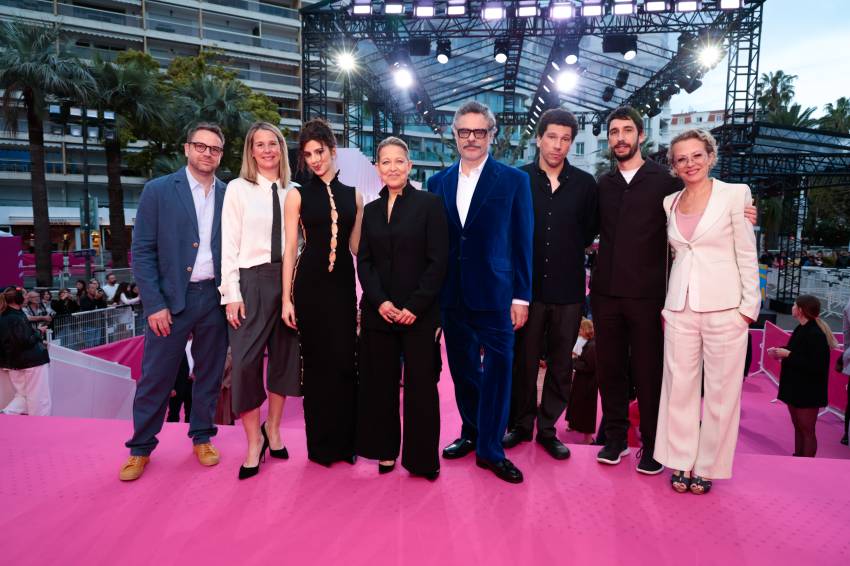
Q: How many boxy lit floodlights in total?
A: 12